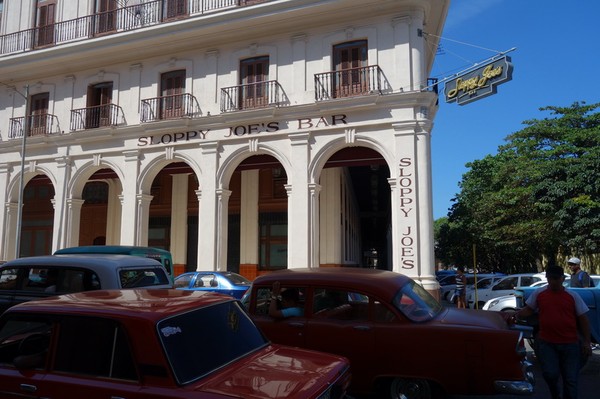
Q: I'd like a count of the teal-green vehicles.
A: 1